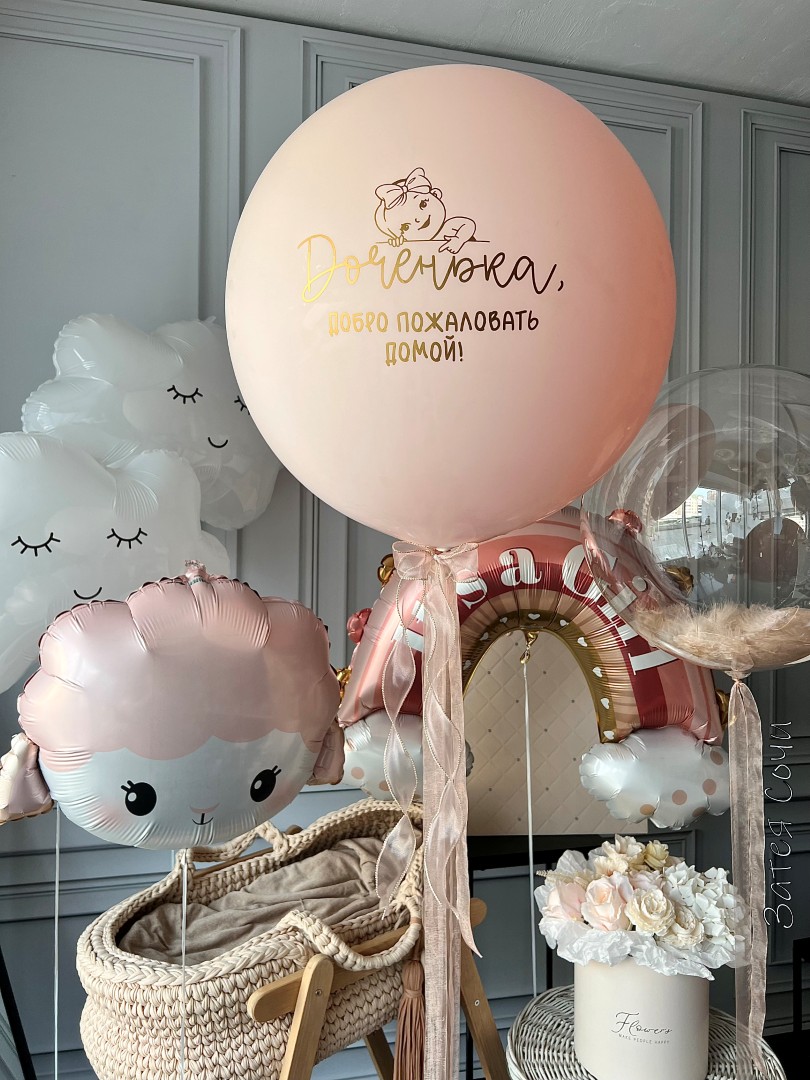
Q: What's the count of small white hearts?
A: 9